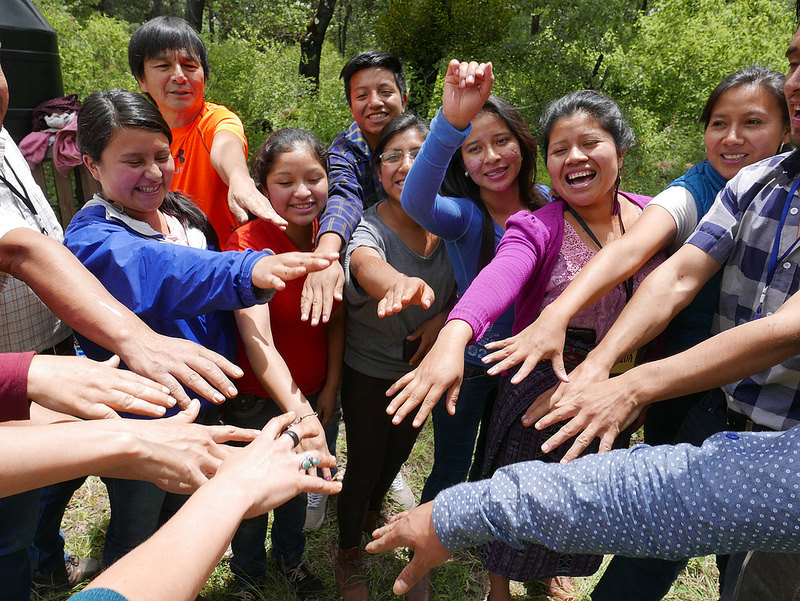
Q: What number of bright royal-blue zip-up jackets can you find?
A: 1